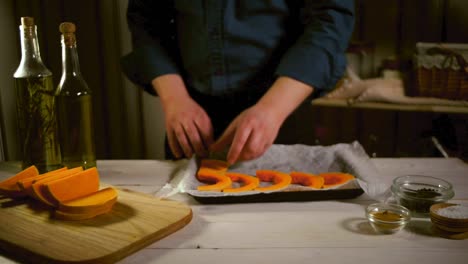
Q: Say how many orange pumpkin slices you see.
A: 12